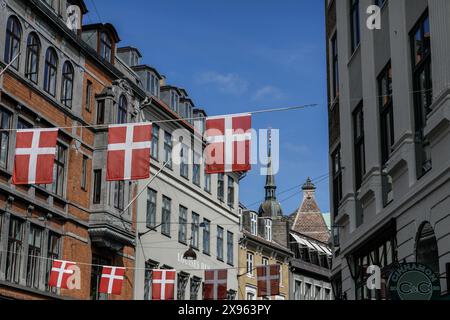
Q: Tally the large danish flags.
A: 3